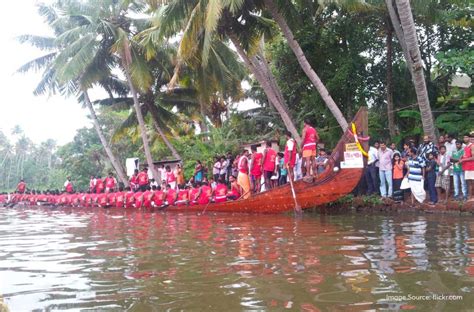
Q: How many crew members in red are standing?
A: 13